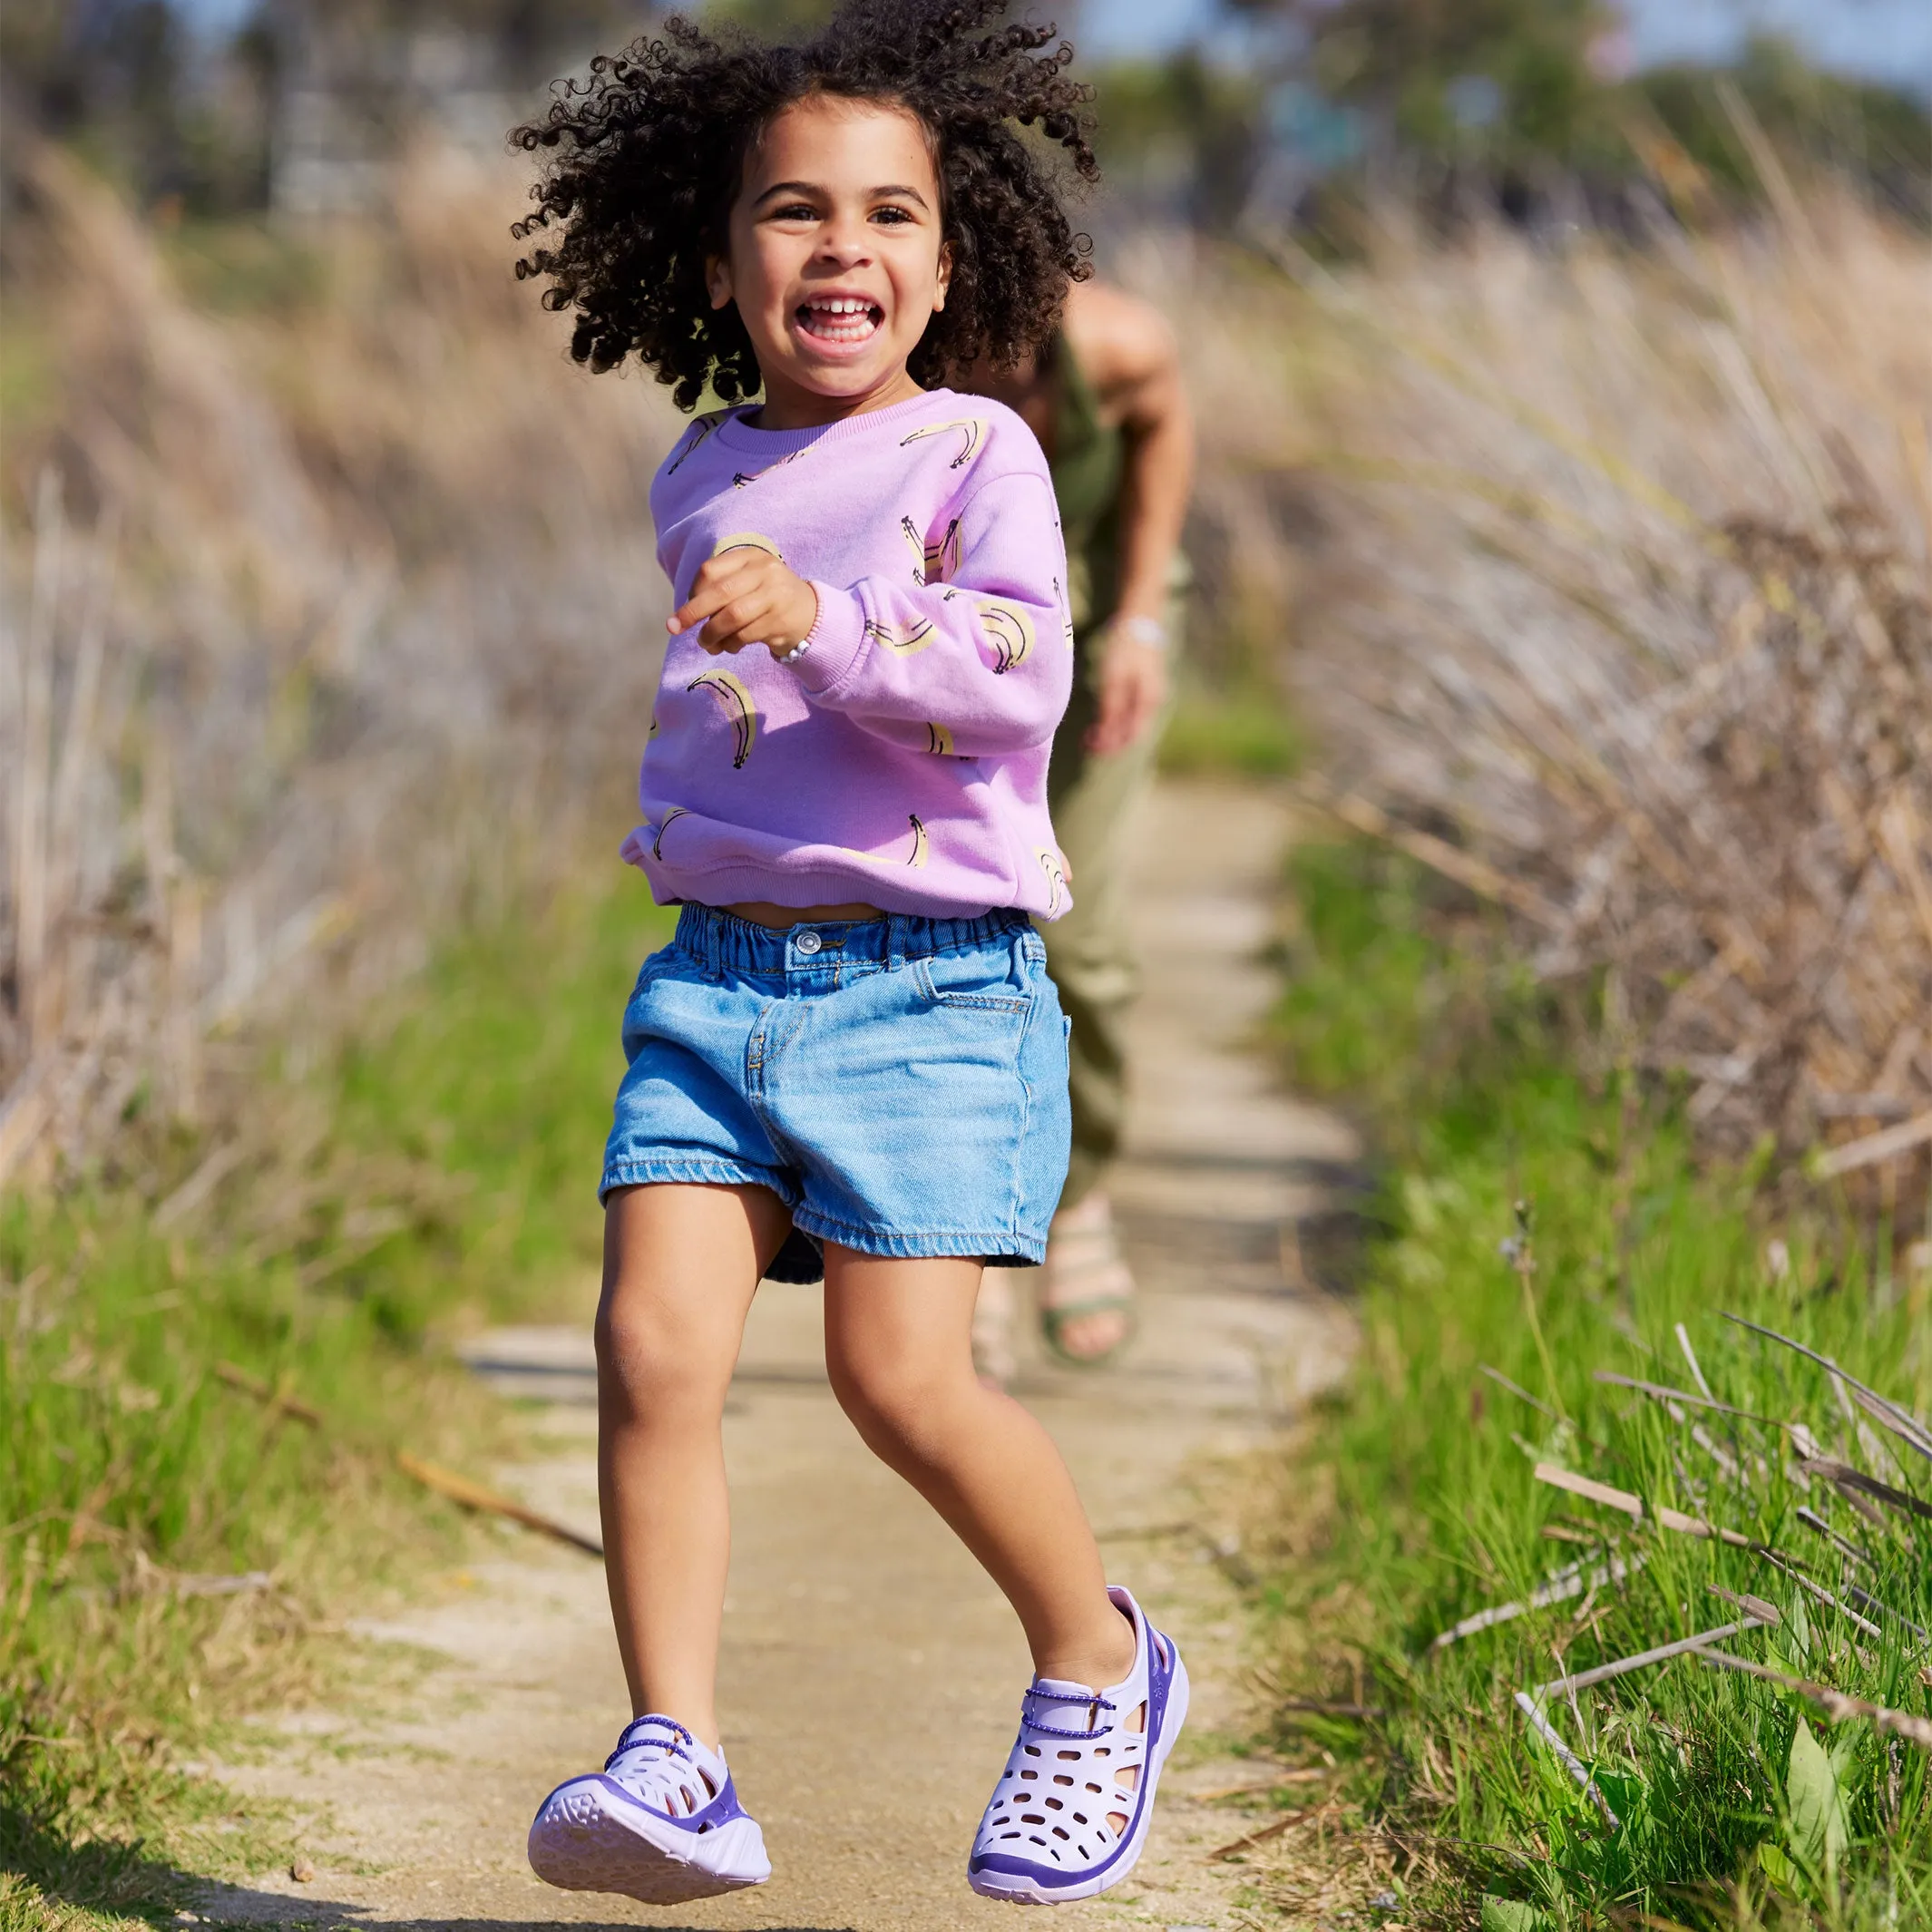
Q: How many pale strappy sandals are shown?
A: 2